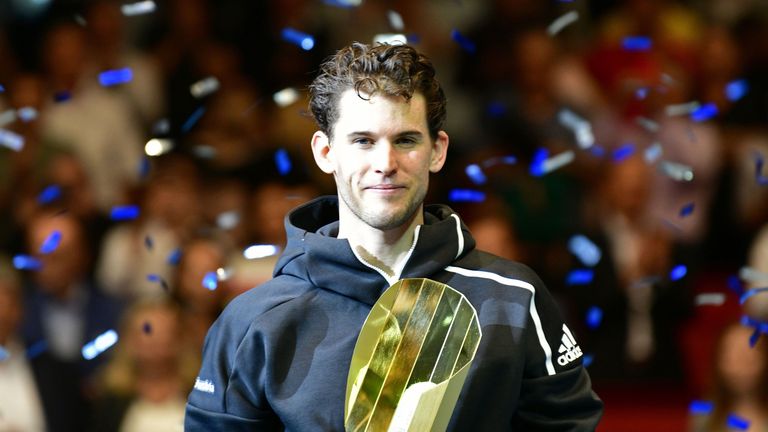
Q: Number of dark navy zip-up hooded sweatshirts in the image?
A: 1